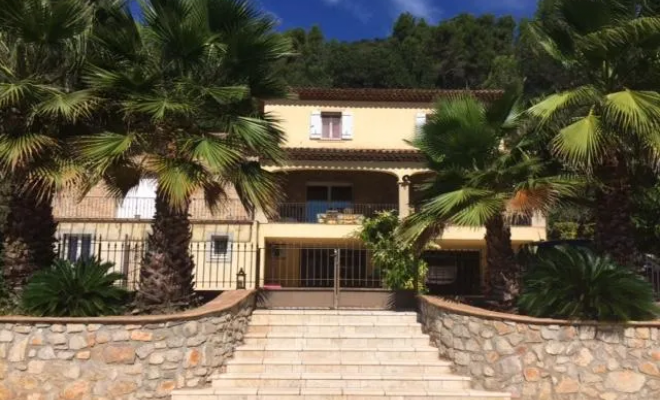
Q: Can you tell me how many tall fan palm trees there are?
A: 4